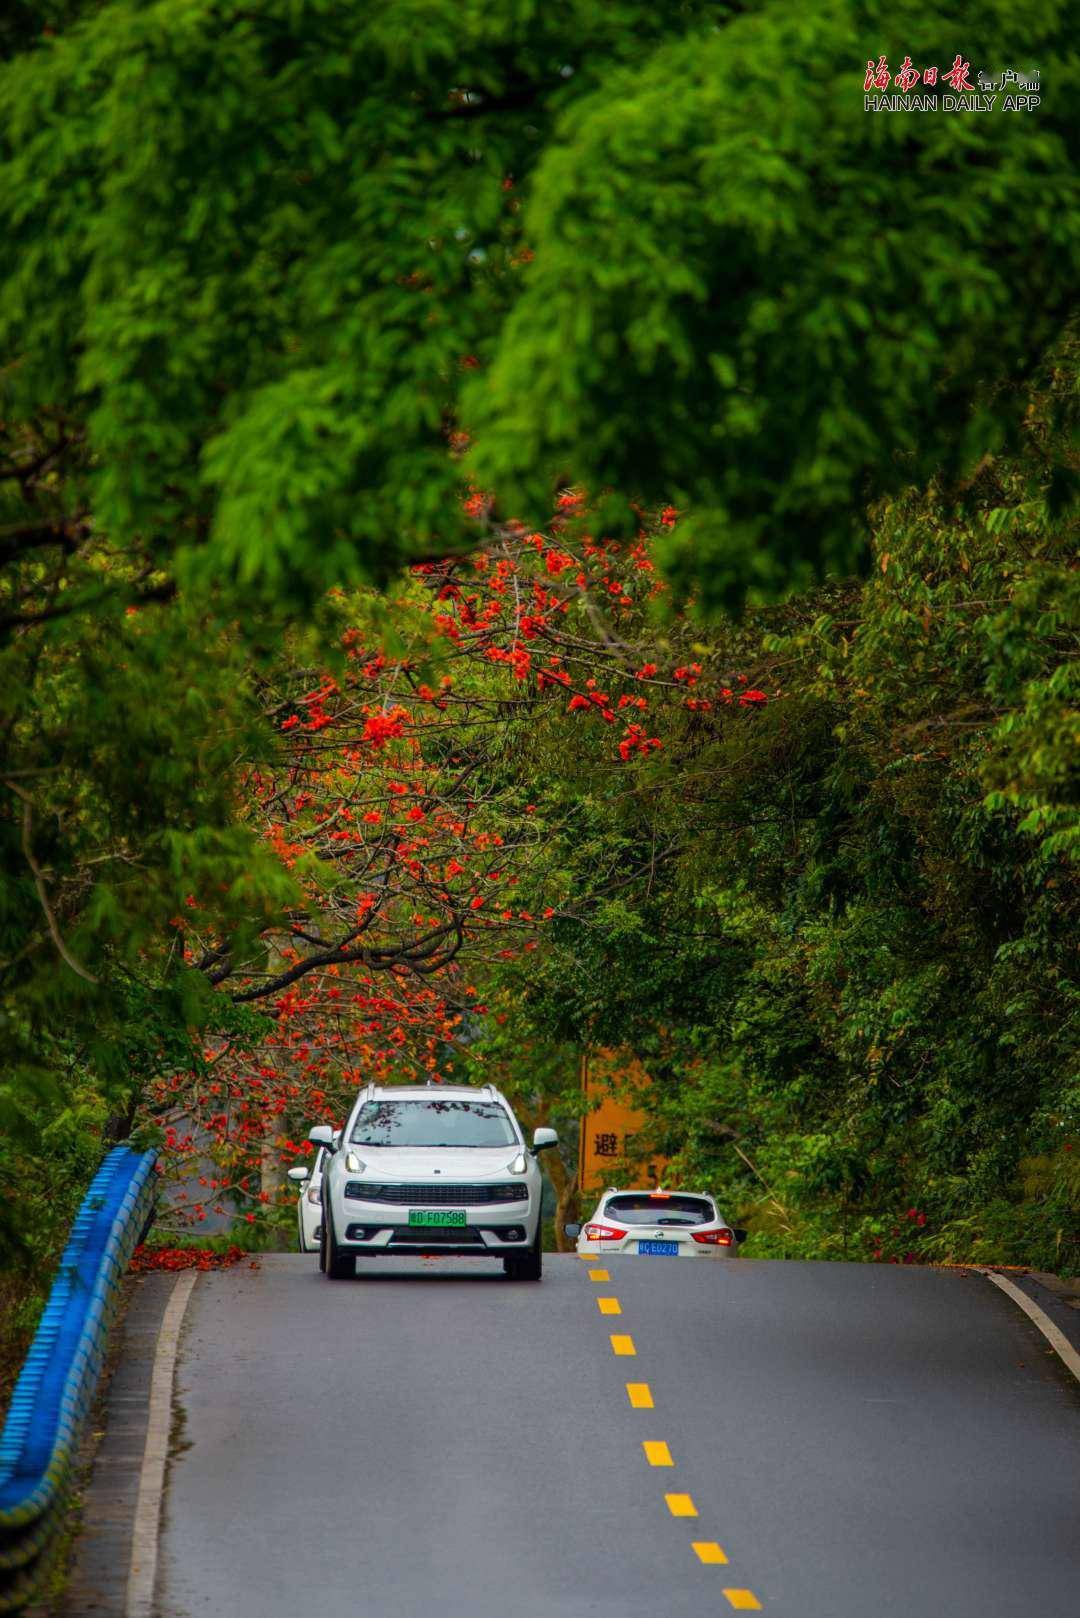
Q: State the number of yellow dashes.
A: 9